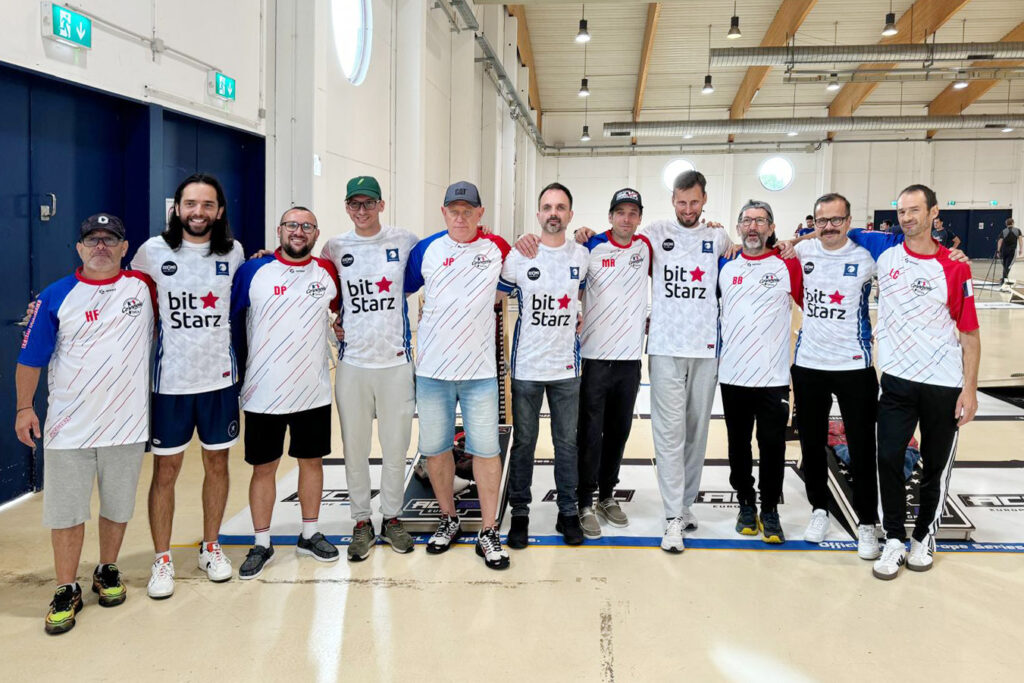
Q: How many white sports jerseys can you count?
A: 11